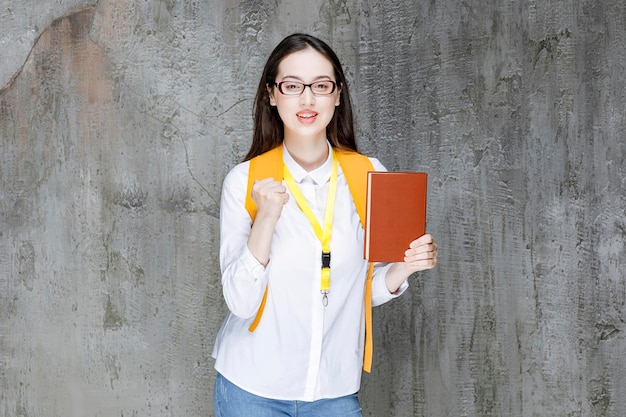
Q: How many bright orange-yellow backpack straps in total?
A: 2